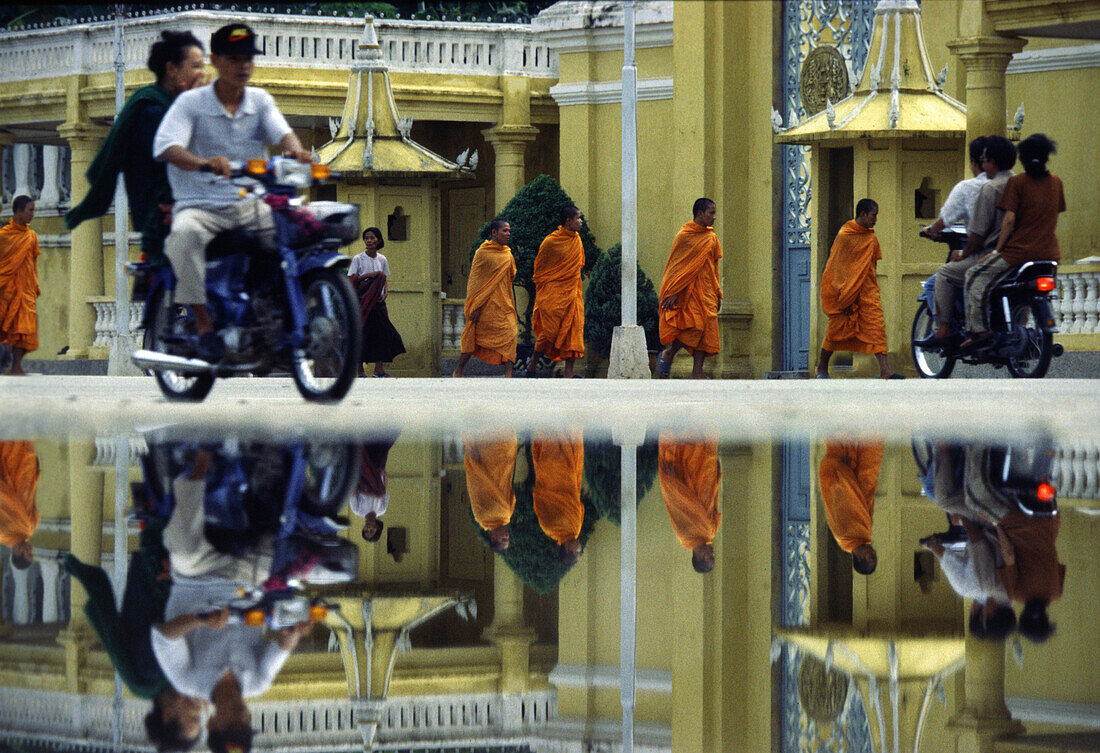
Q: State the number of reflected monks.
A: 5